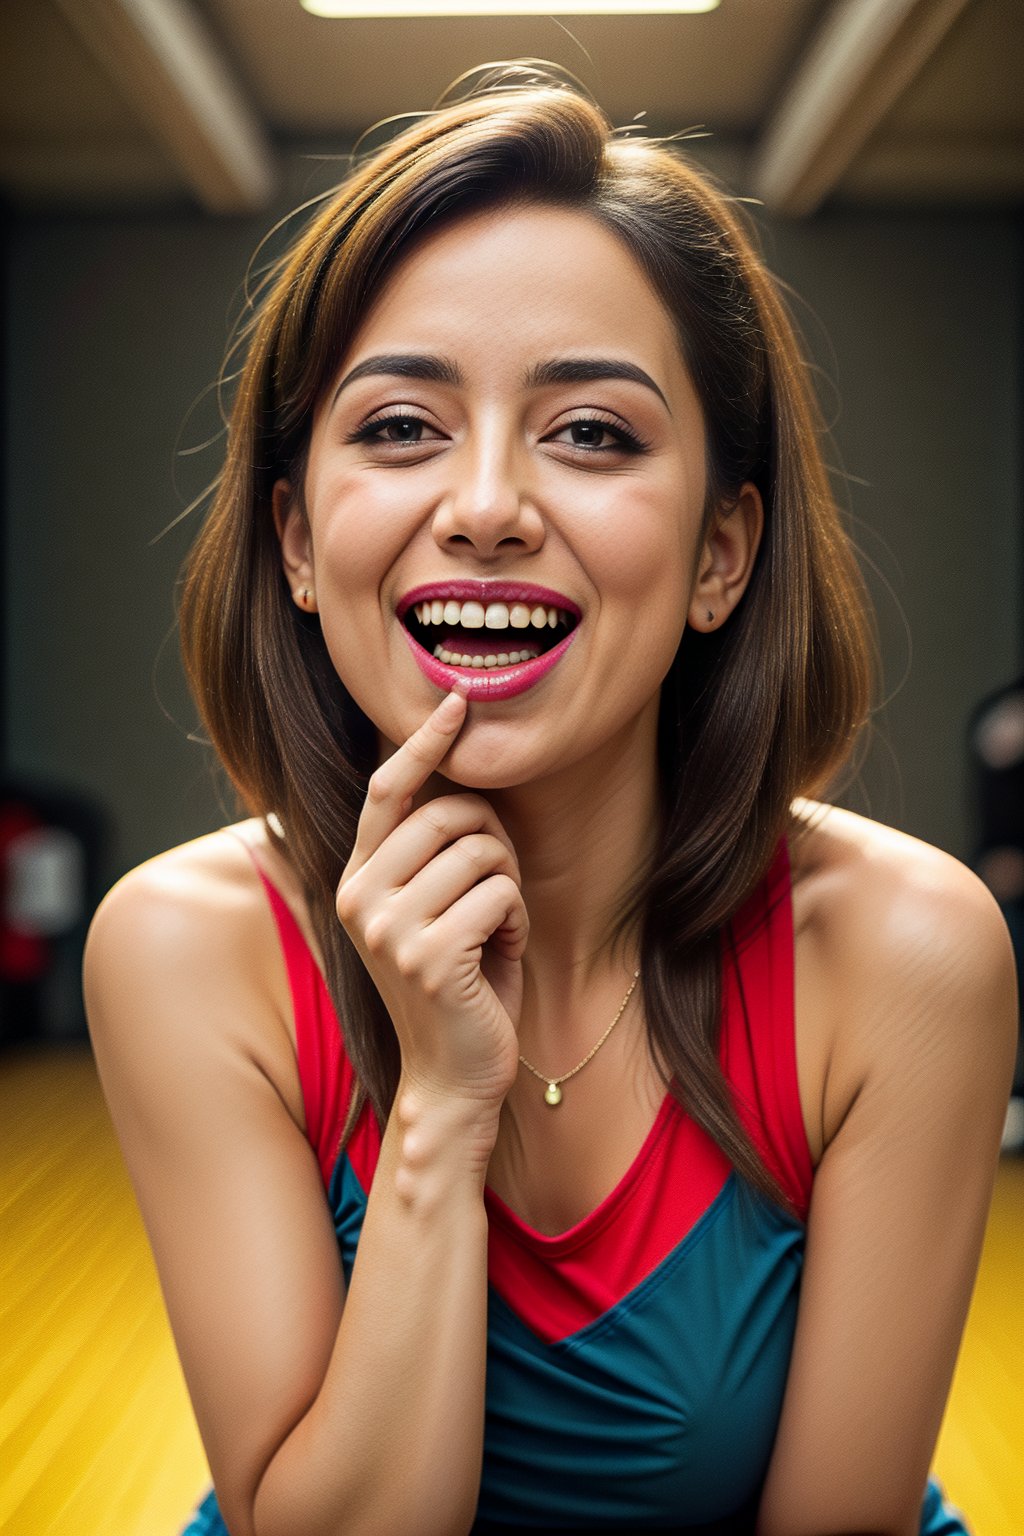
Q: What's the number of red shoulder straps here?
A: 2